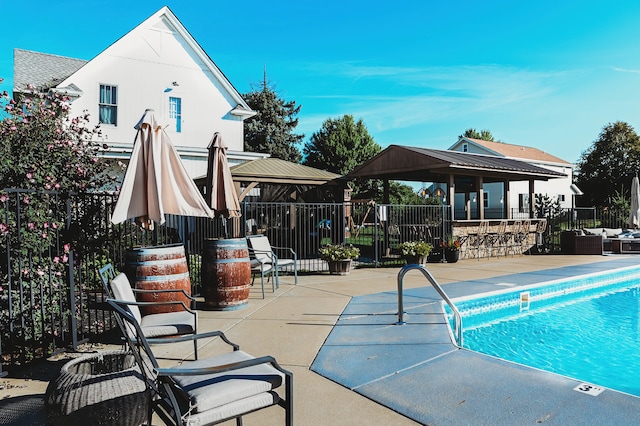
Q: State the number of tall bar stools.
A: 5